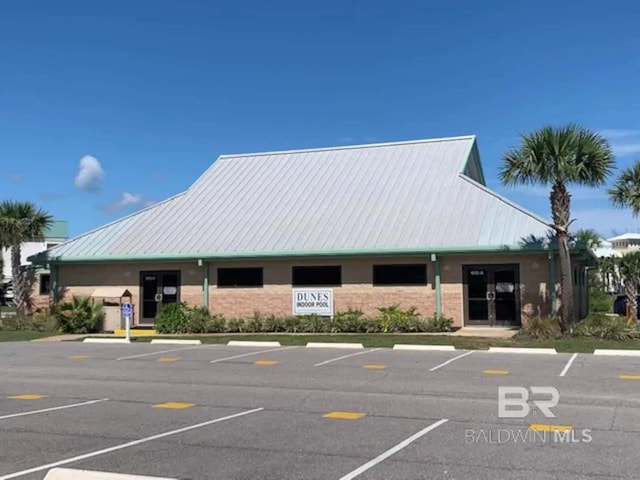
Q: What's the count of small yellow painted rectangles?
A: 10